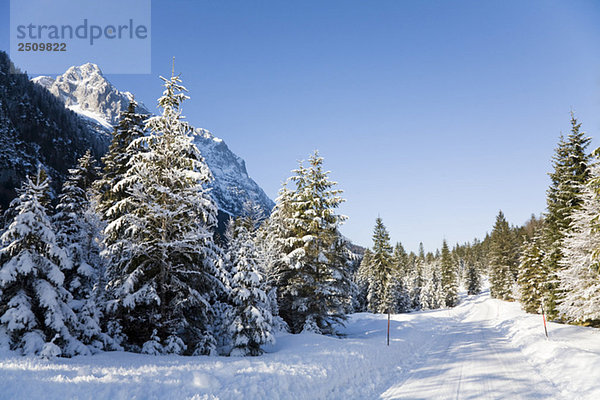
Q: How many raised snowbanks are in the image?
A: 2